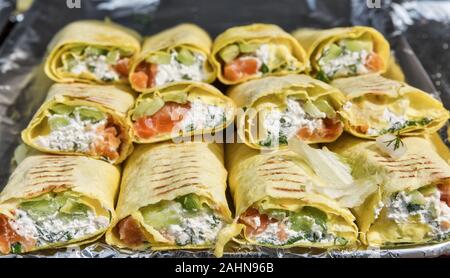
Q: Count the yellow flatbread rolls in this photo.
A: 12